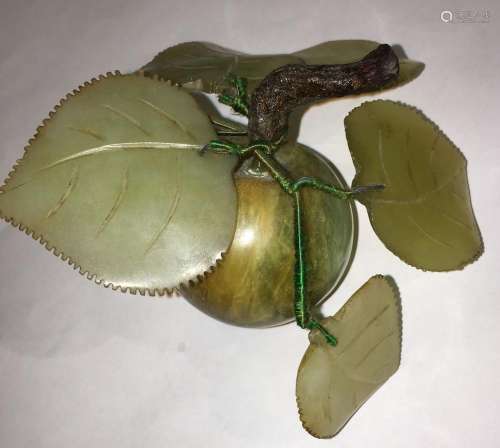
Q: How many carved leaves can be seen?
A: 5